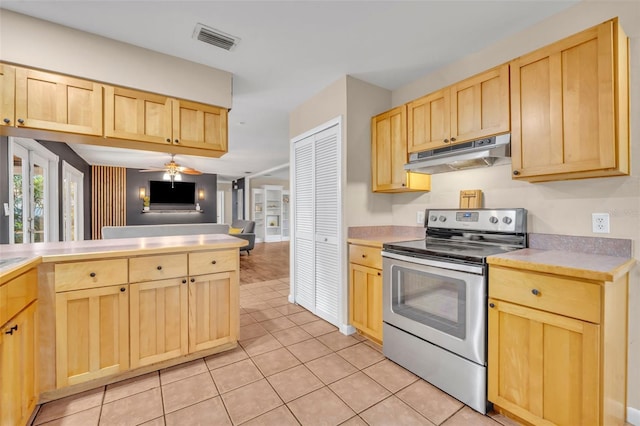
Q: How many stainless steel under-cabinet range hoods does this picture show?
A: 1